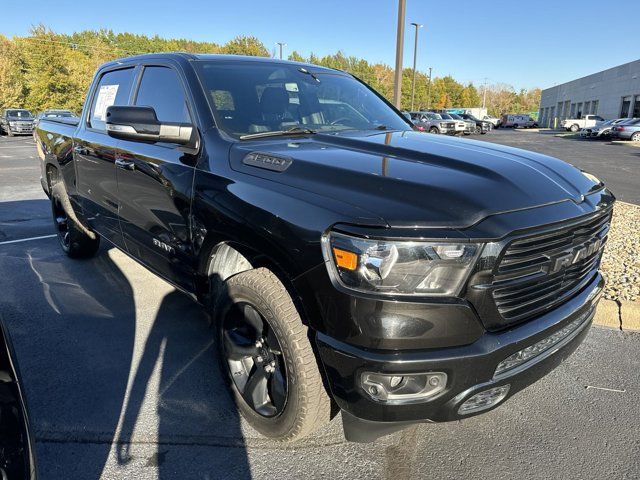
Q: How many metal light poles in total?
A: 4